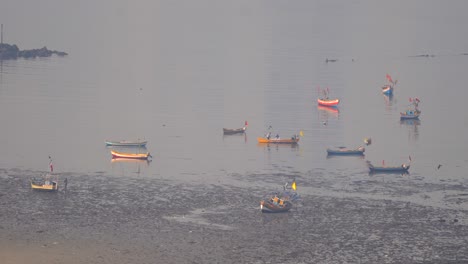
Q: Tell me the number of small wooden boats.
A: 11